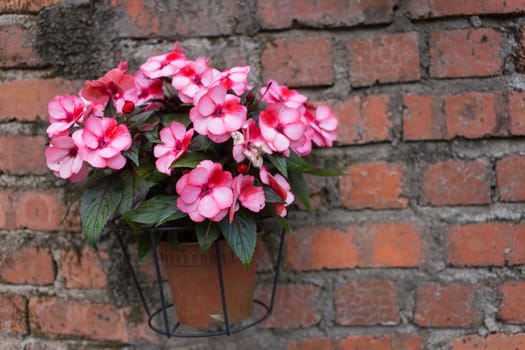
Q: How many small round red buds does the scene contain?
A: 3